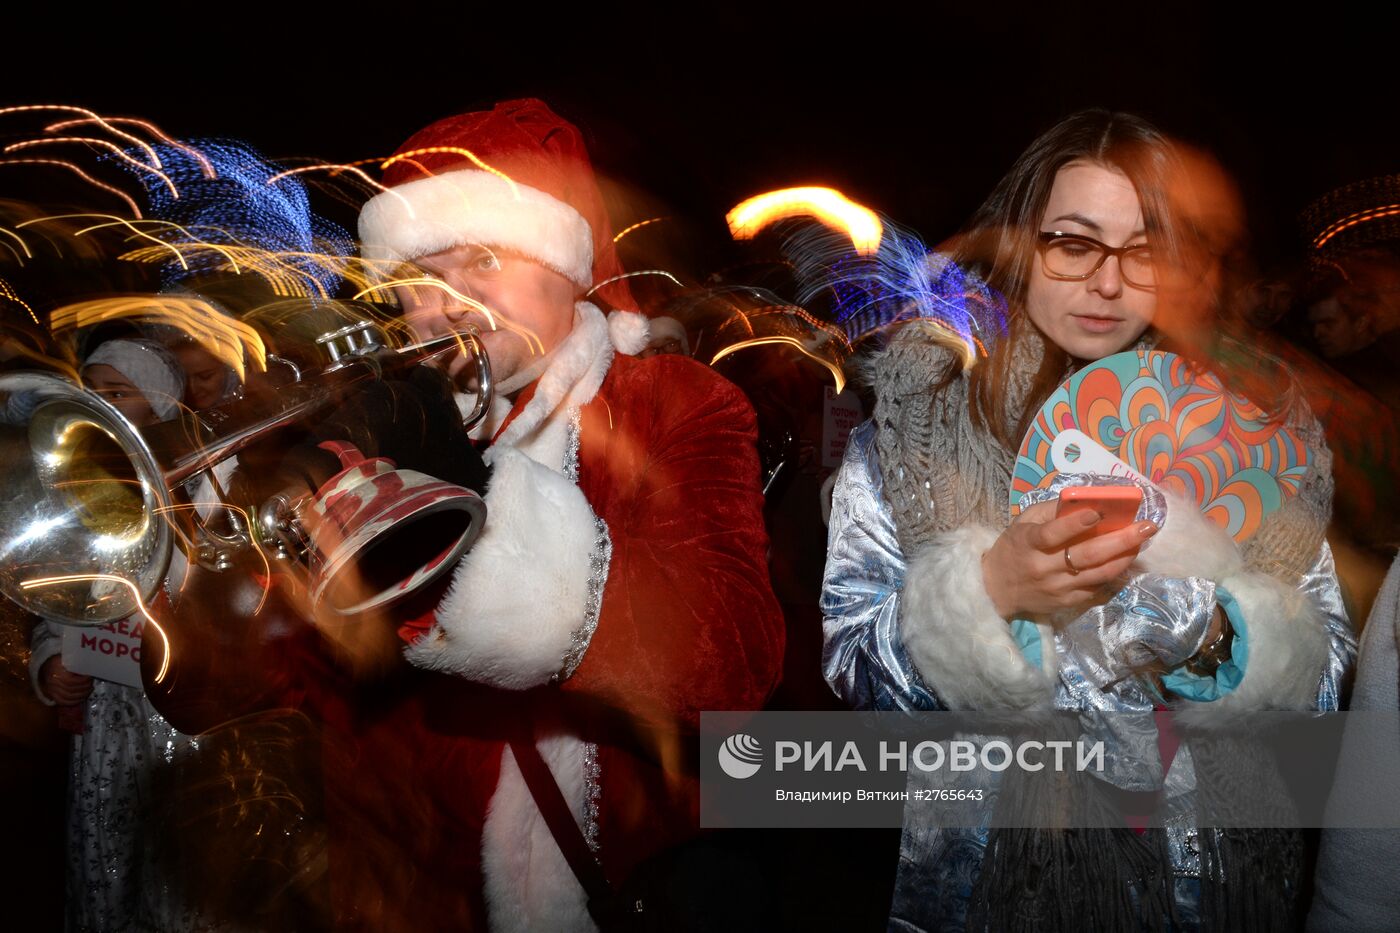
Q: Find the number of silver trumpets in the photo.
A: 1